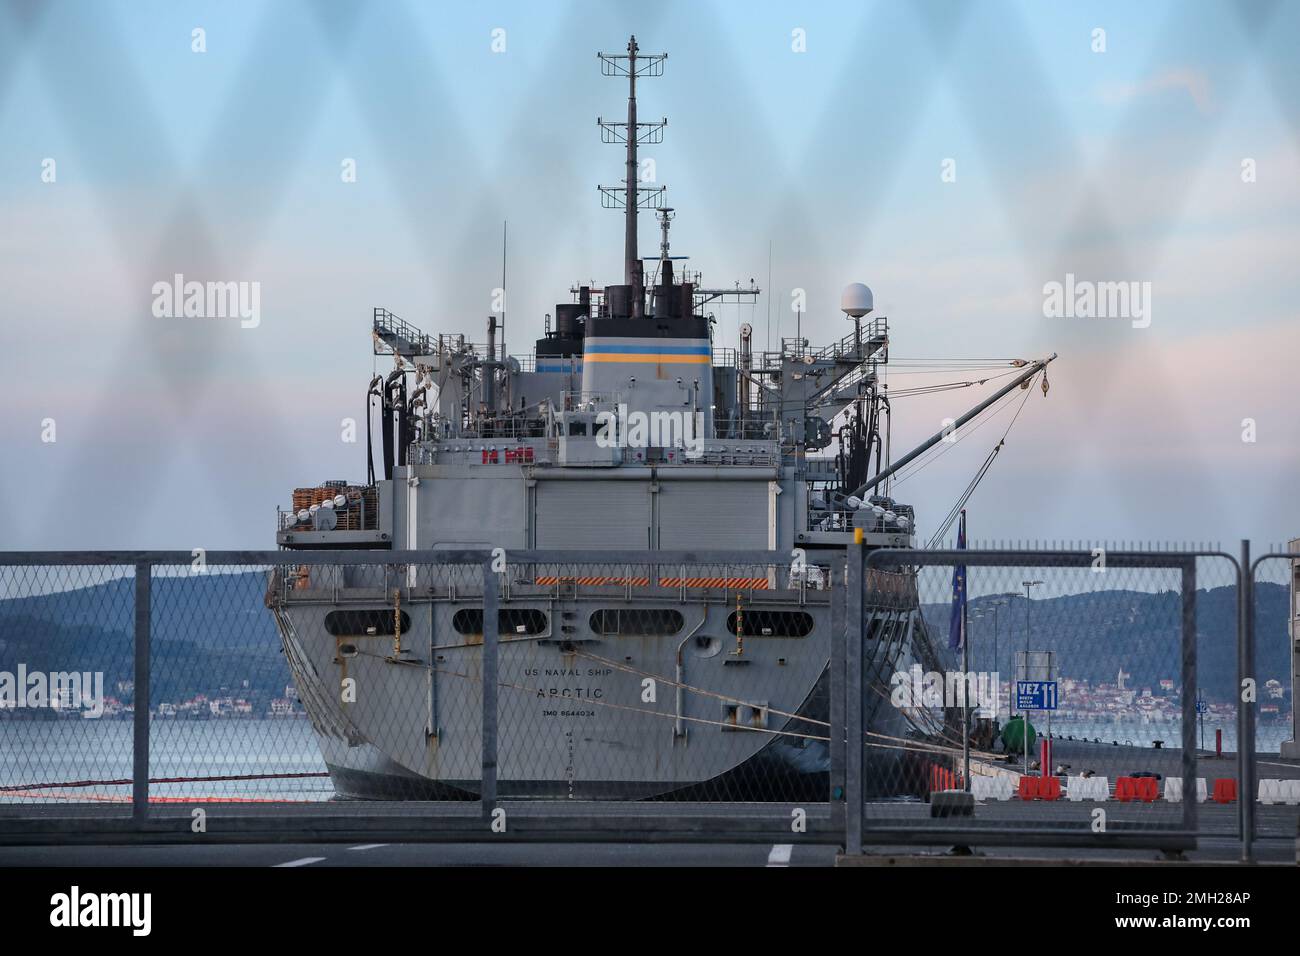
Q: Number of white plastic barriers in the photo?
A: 4